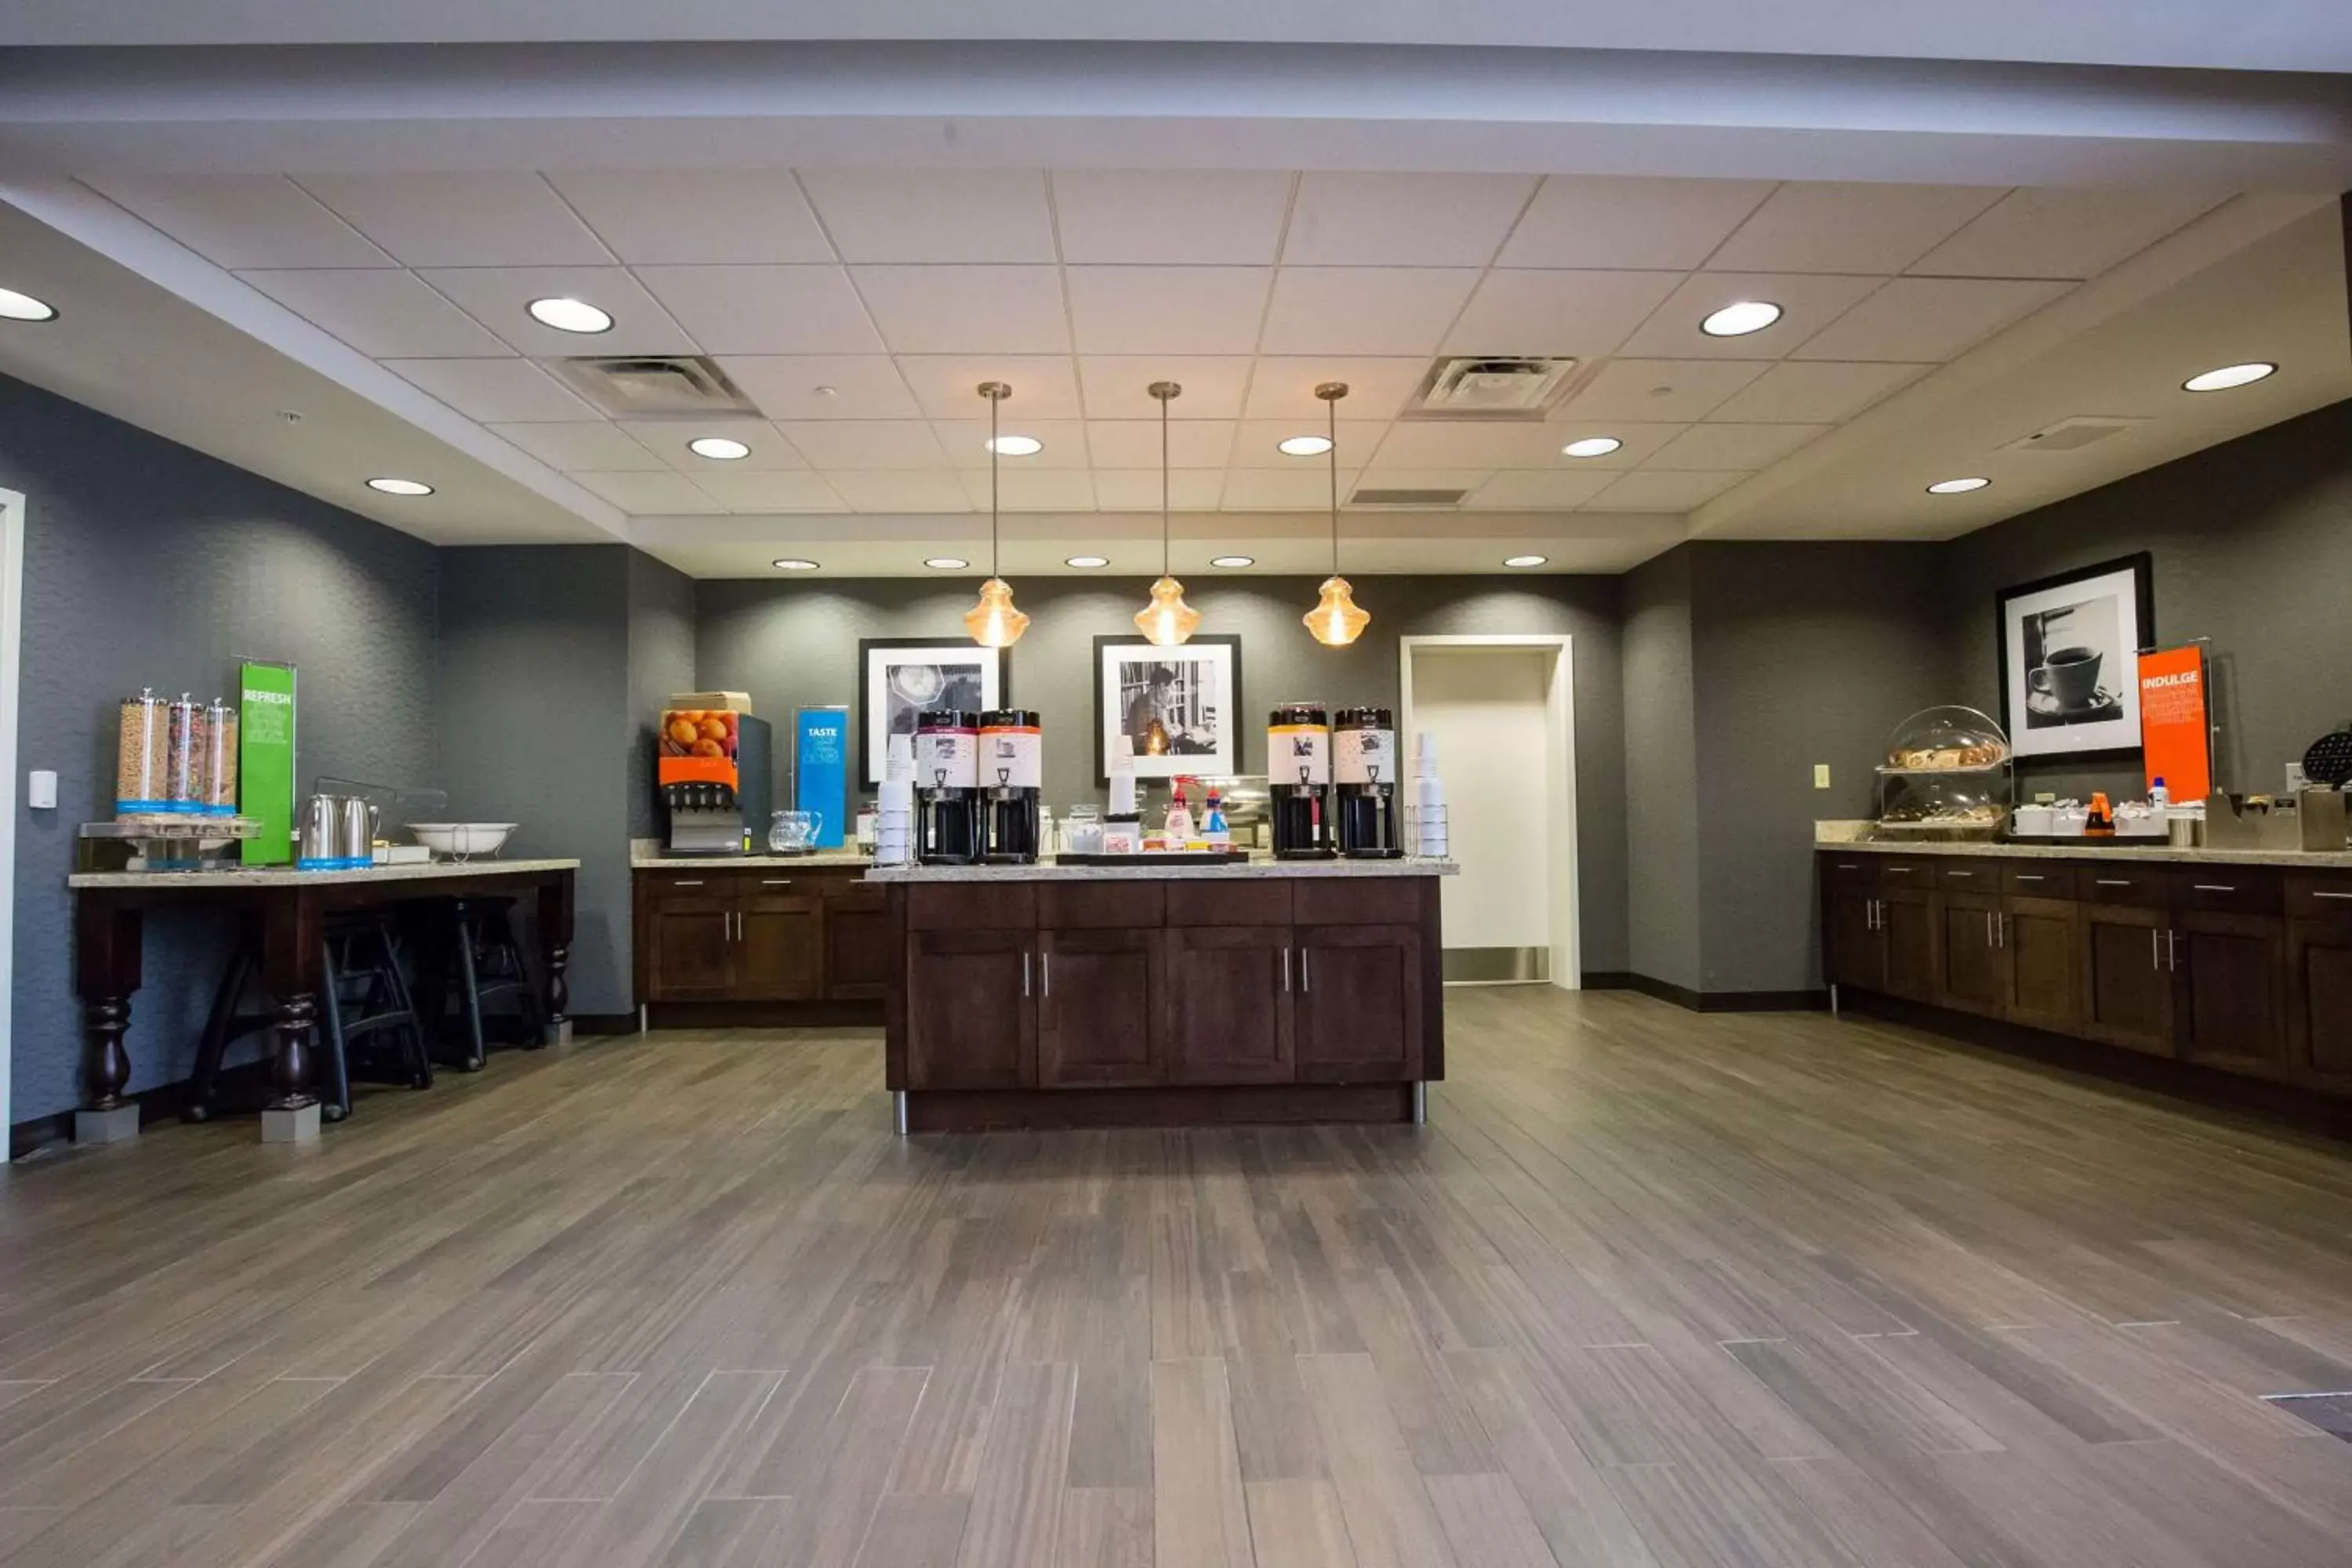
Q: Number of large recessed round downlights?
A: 15